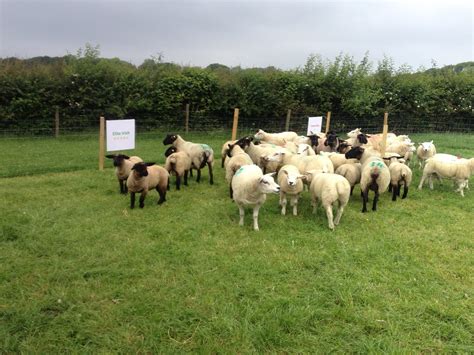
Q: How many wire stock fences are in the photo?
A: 1